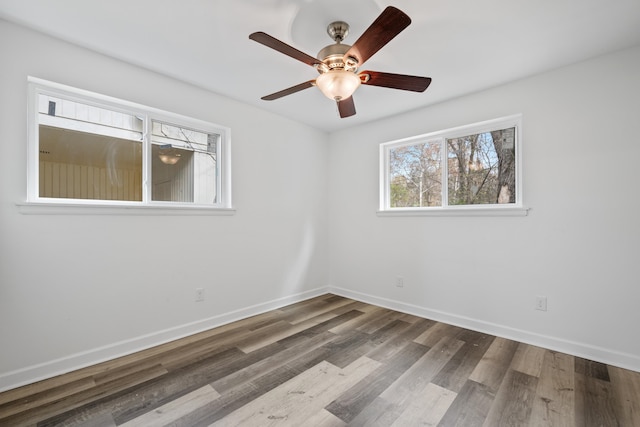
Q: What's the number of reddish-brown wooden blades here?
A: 5